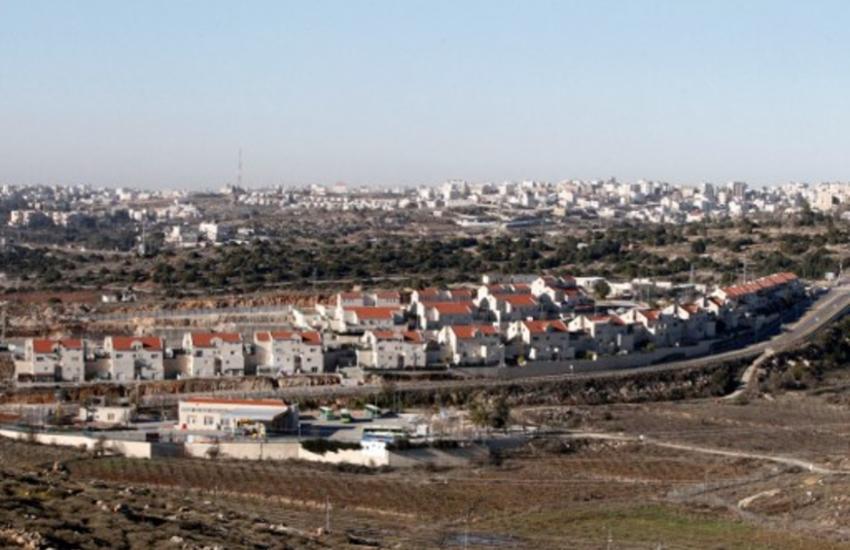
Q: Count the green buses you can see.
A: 3